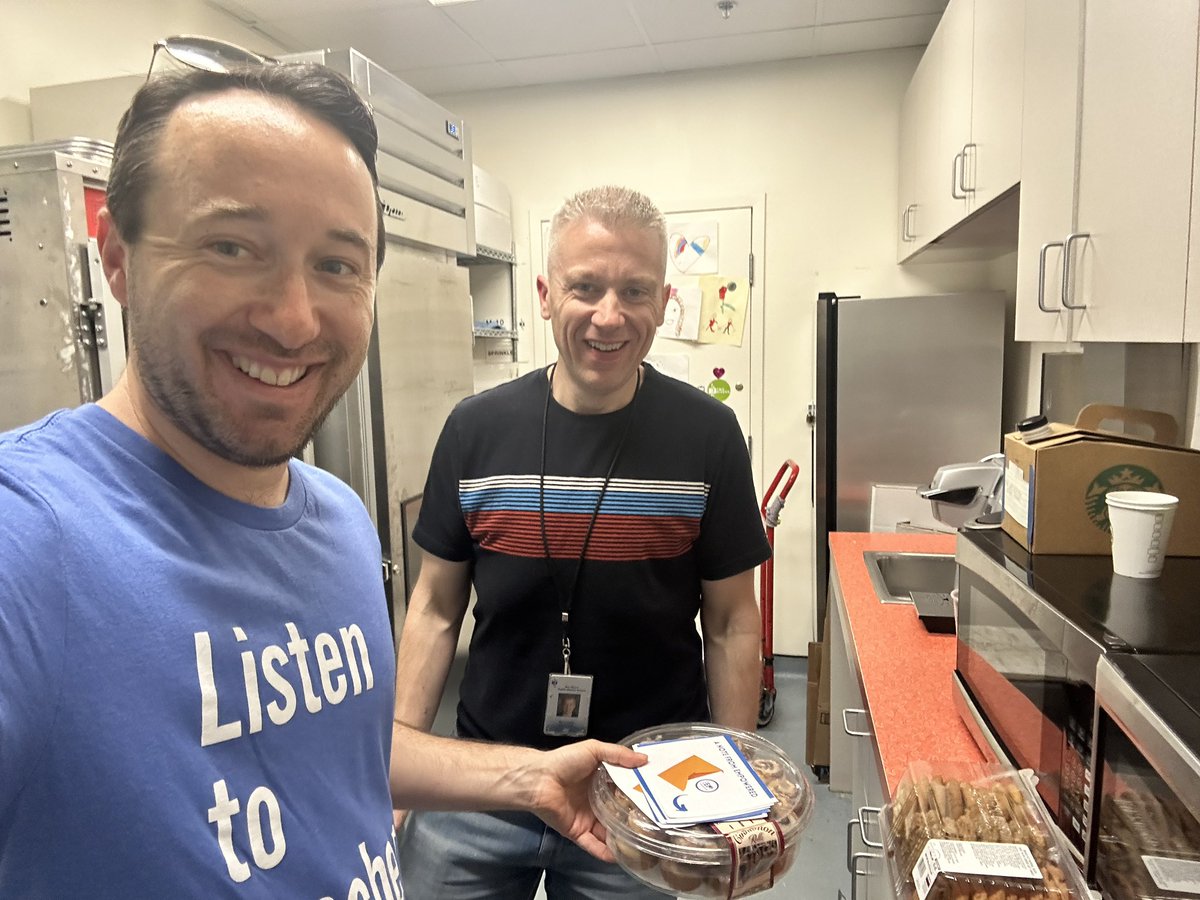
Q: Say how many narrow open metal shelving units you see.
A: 1